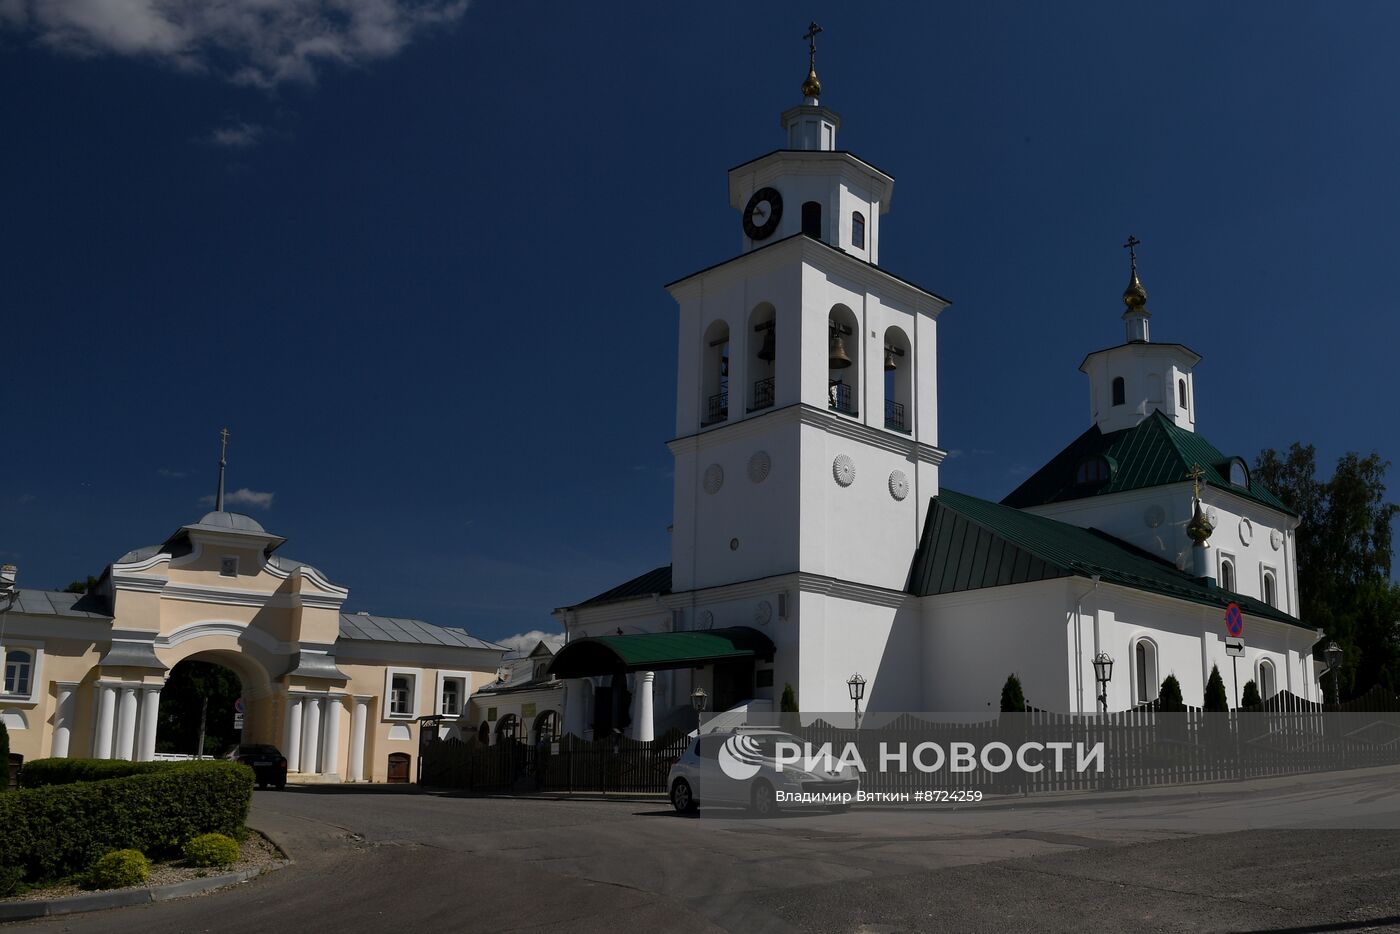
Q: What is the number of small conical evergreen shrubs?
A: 5